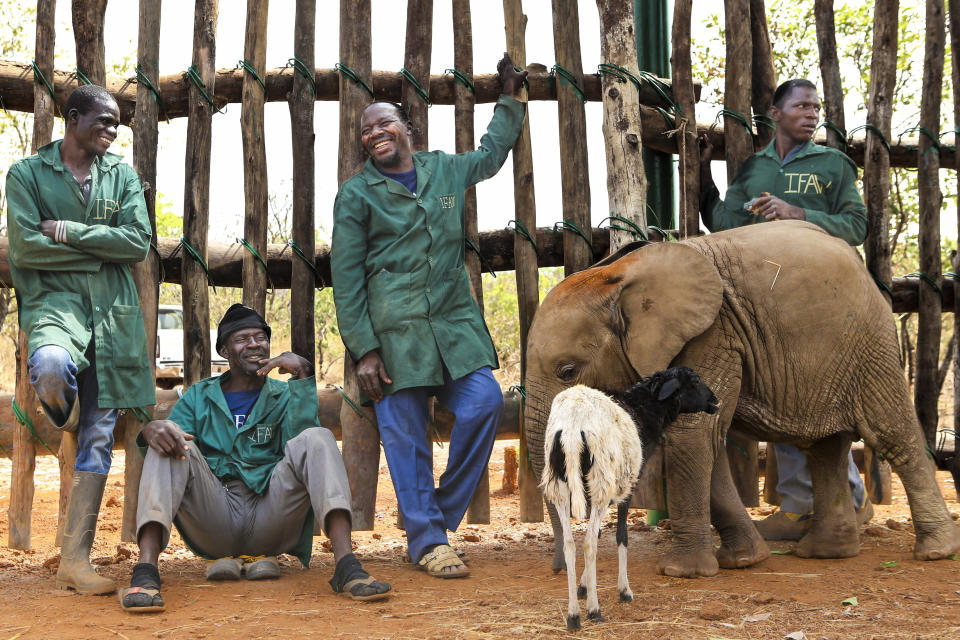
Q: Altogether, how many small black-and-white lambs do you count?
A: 1